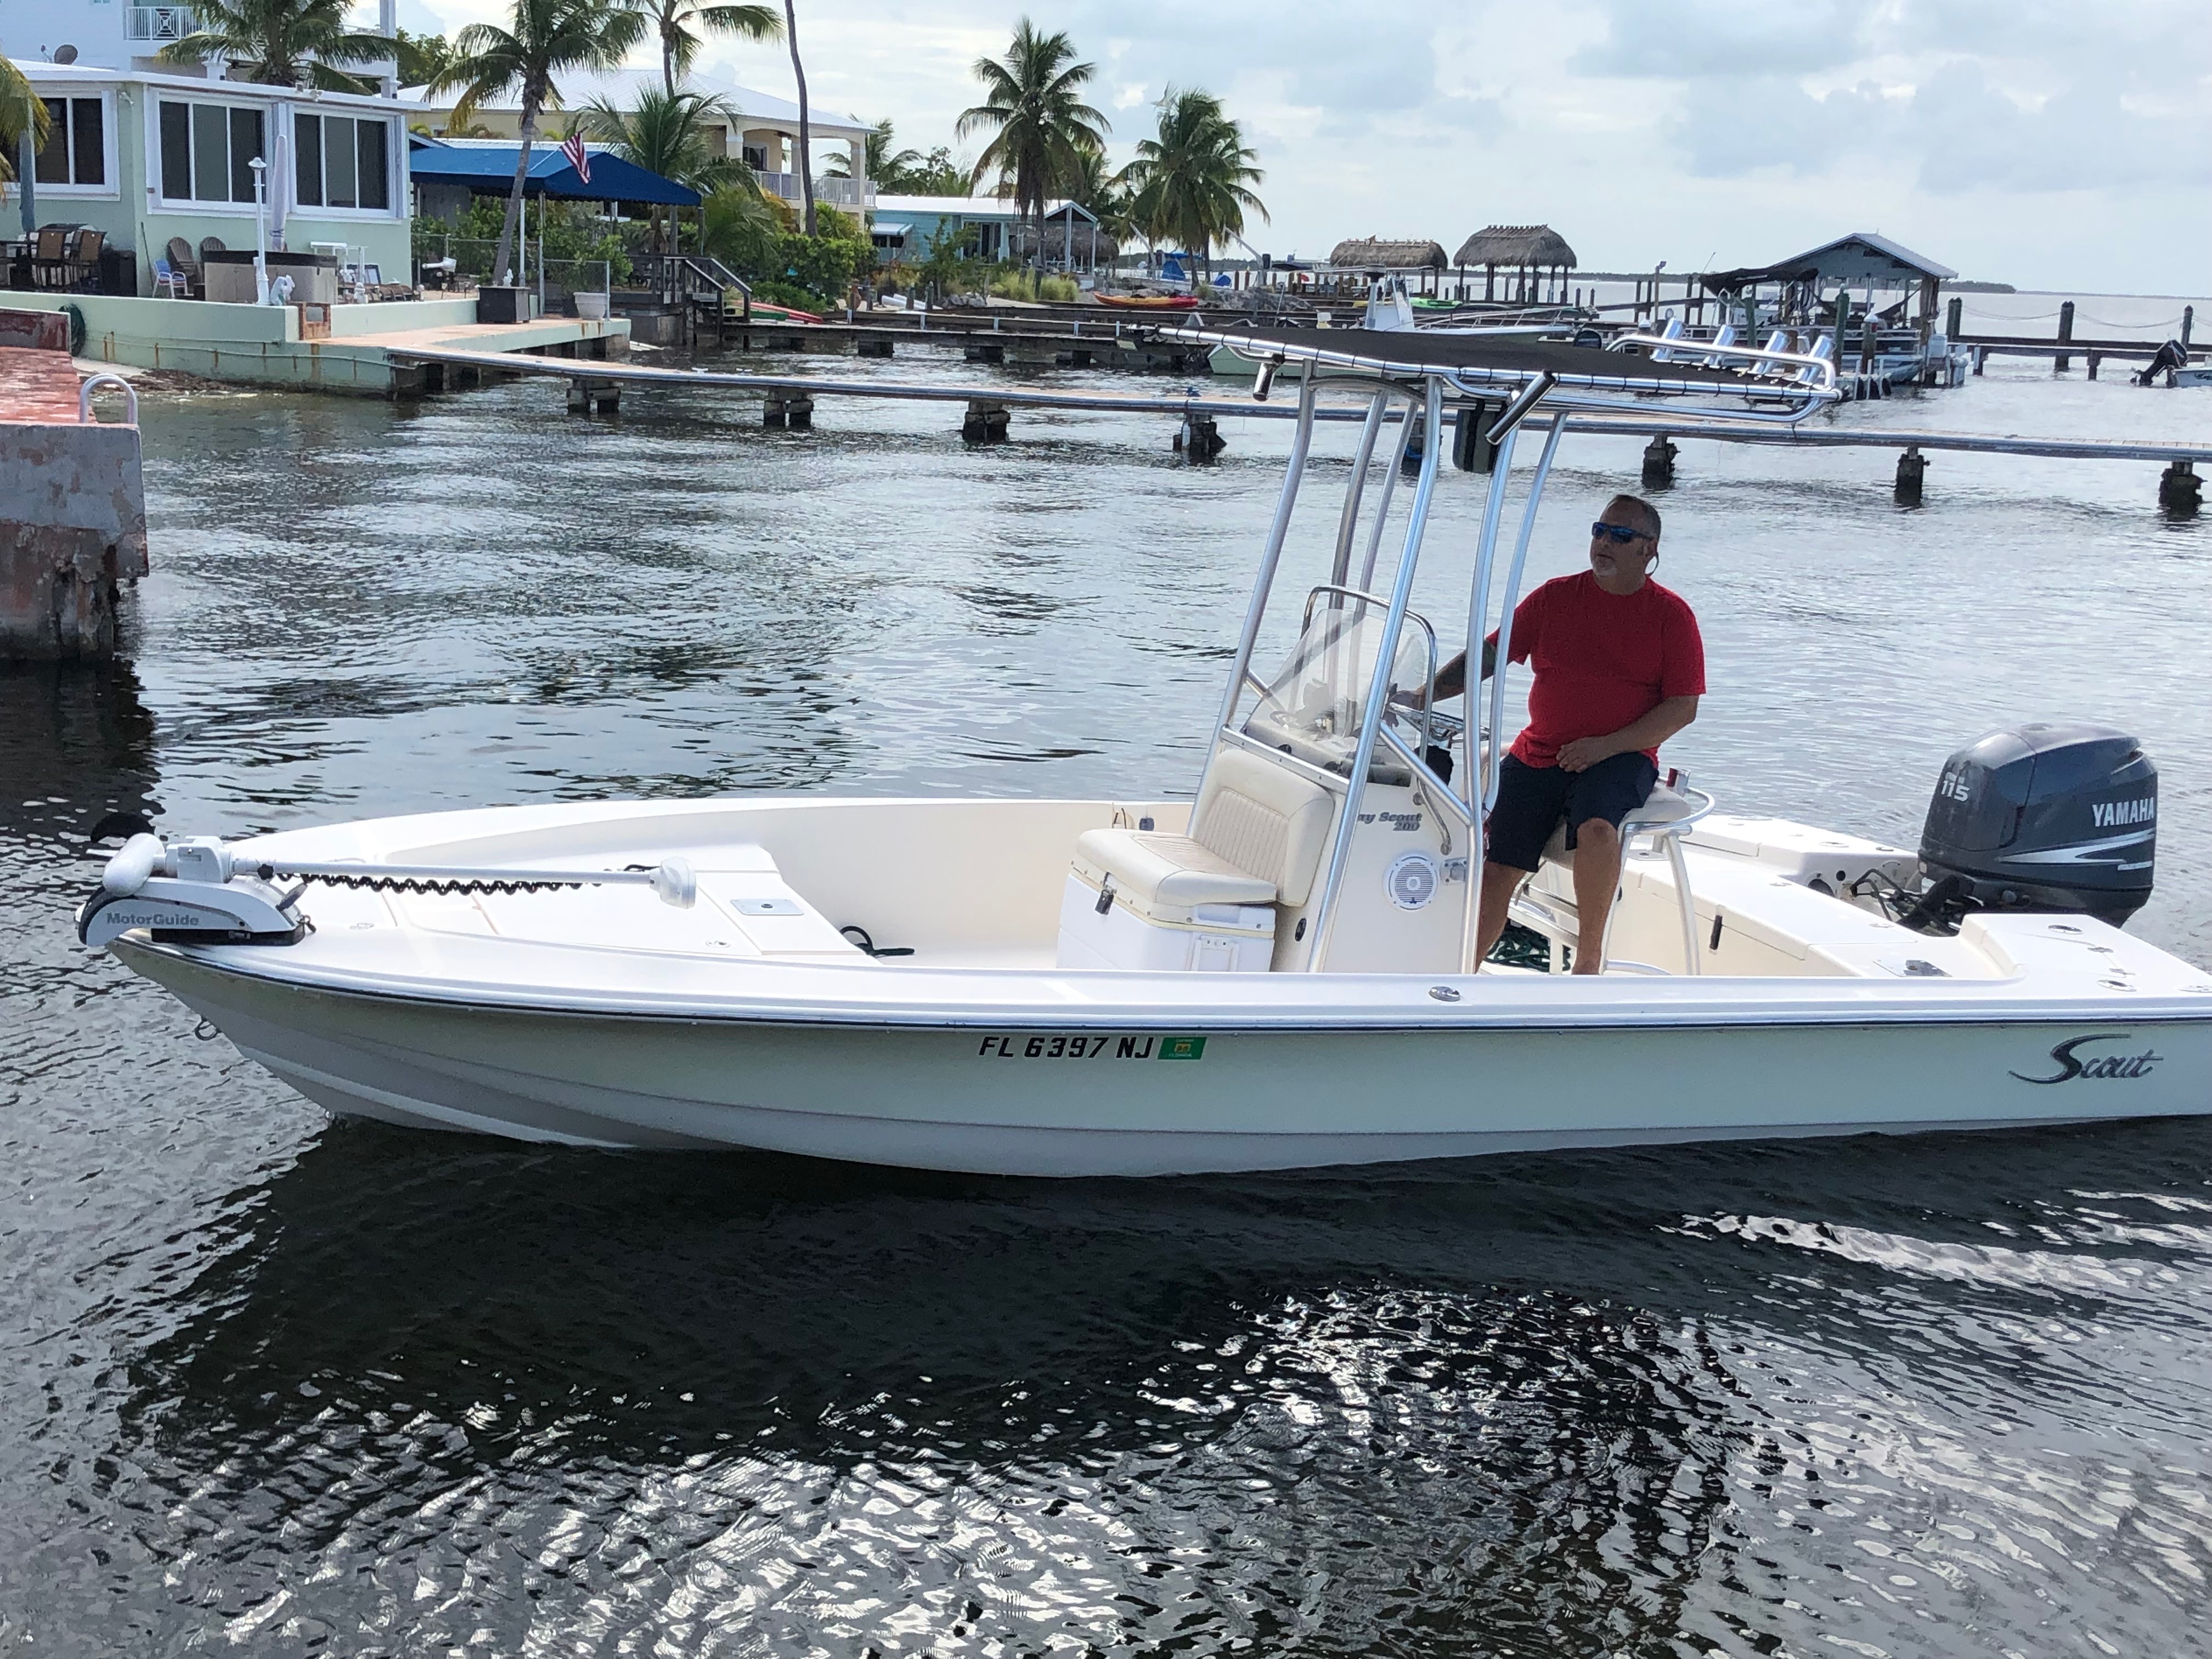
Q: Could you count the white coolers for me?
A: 1